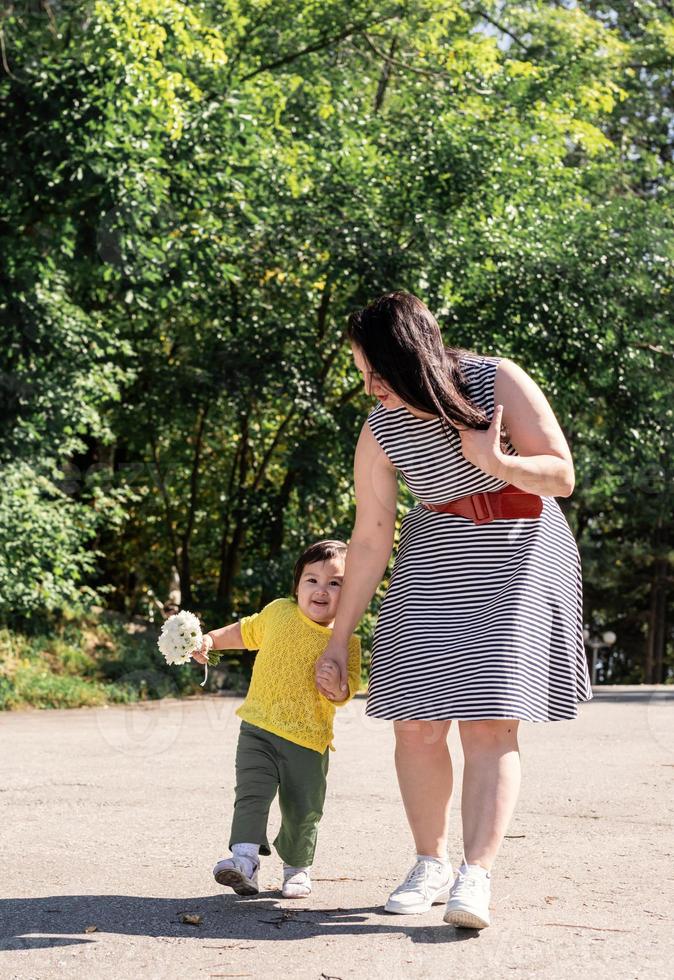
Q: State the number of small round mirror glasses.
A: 0